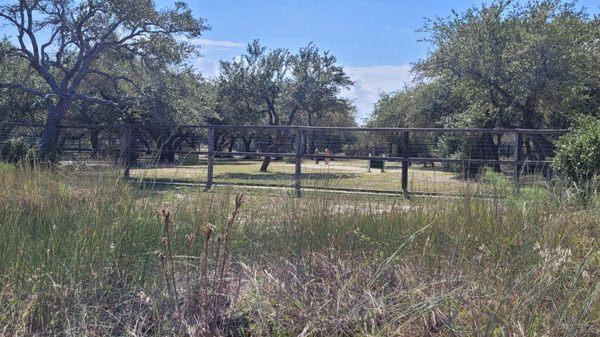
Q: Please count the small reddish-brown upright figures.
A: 2